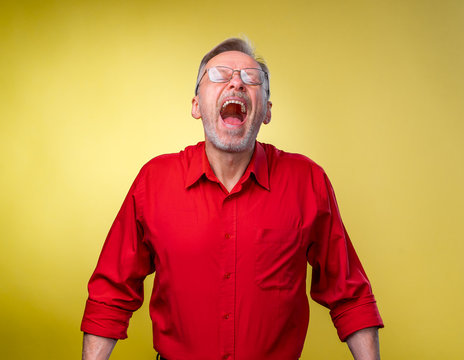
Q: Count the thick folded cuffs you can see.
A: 2